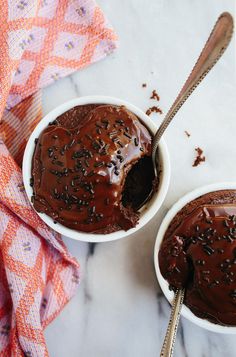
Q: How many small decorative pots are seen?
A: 2